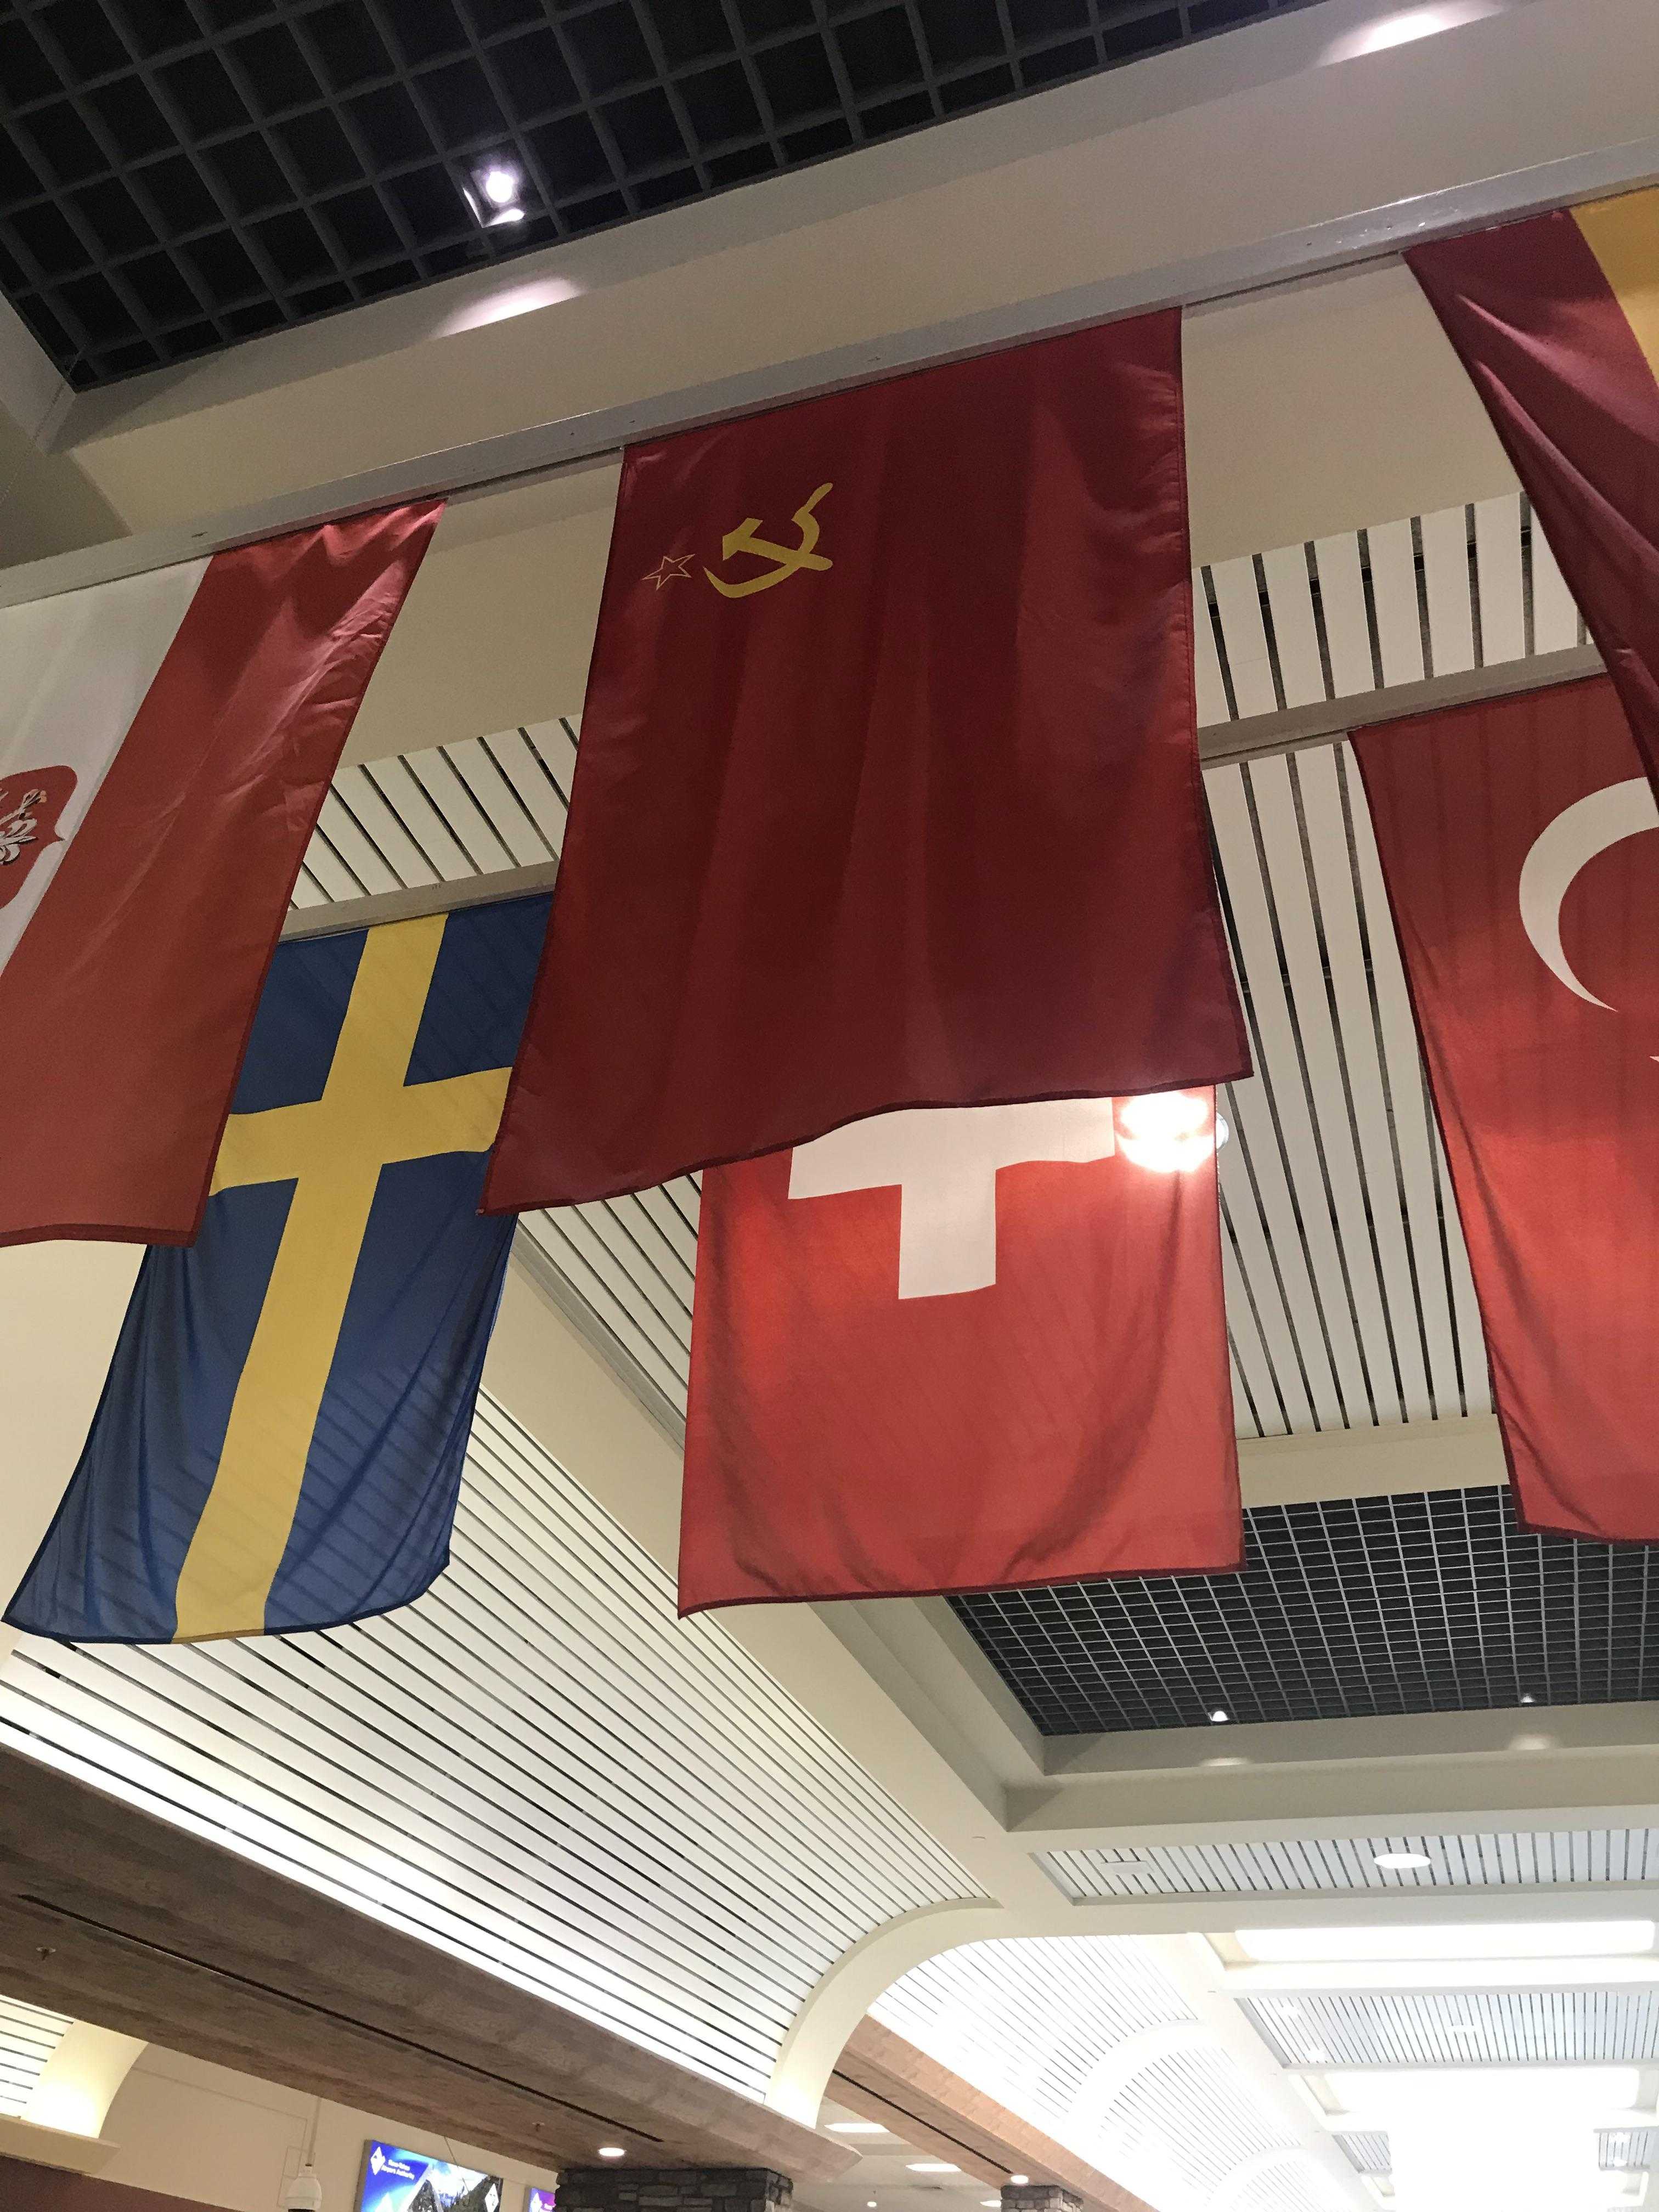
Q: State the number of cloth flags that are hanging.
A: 6